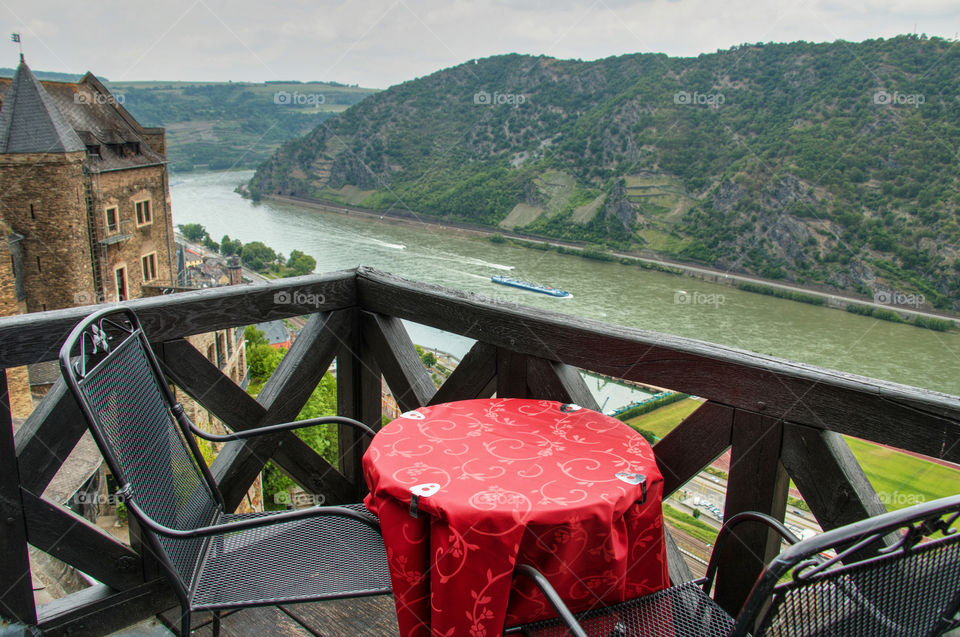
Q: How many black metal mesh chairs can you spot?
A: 2